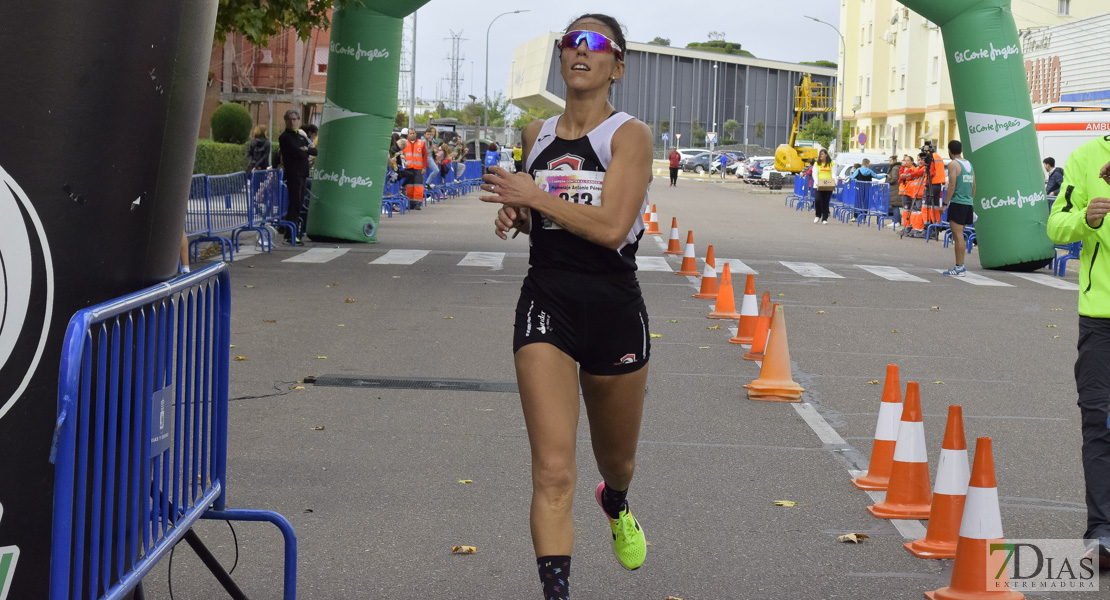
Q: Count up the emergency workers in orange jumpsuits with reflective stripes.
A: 4